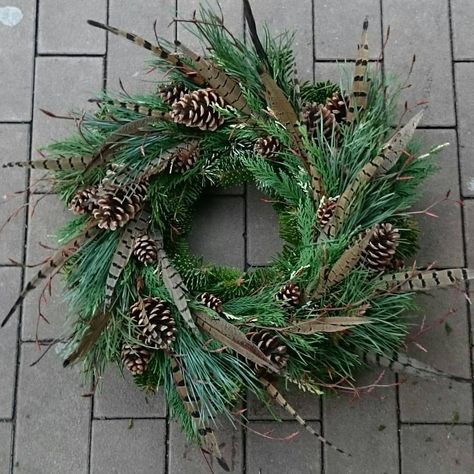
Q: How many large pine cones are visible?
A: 6